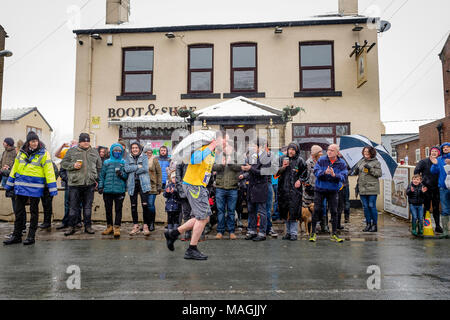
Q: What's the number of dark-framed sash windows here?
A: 4